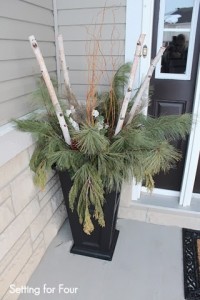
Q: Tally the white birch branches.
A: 4